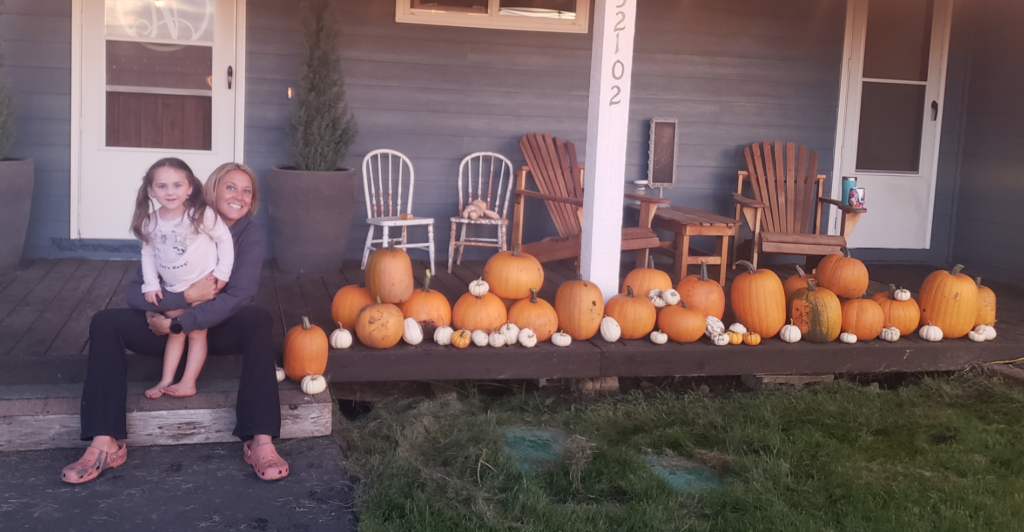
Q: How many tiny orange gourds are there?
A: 3